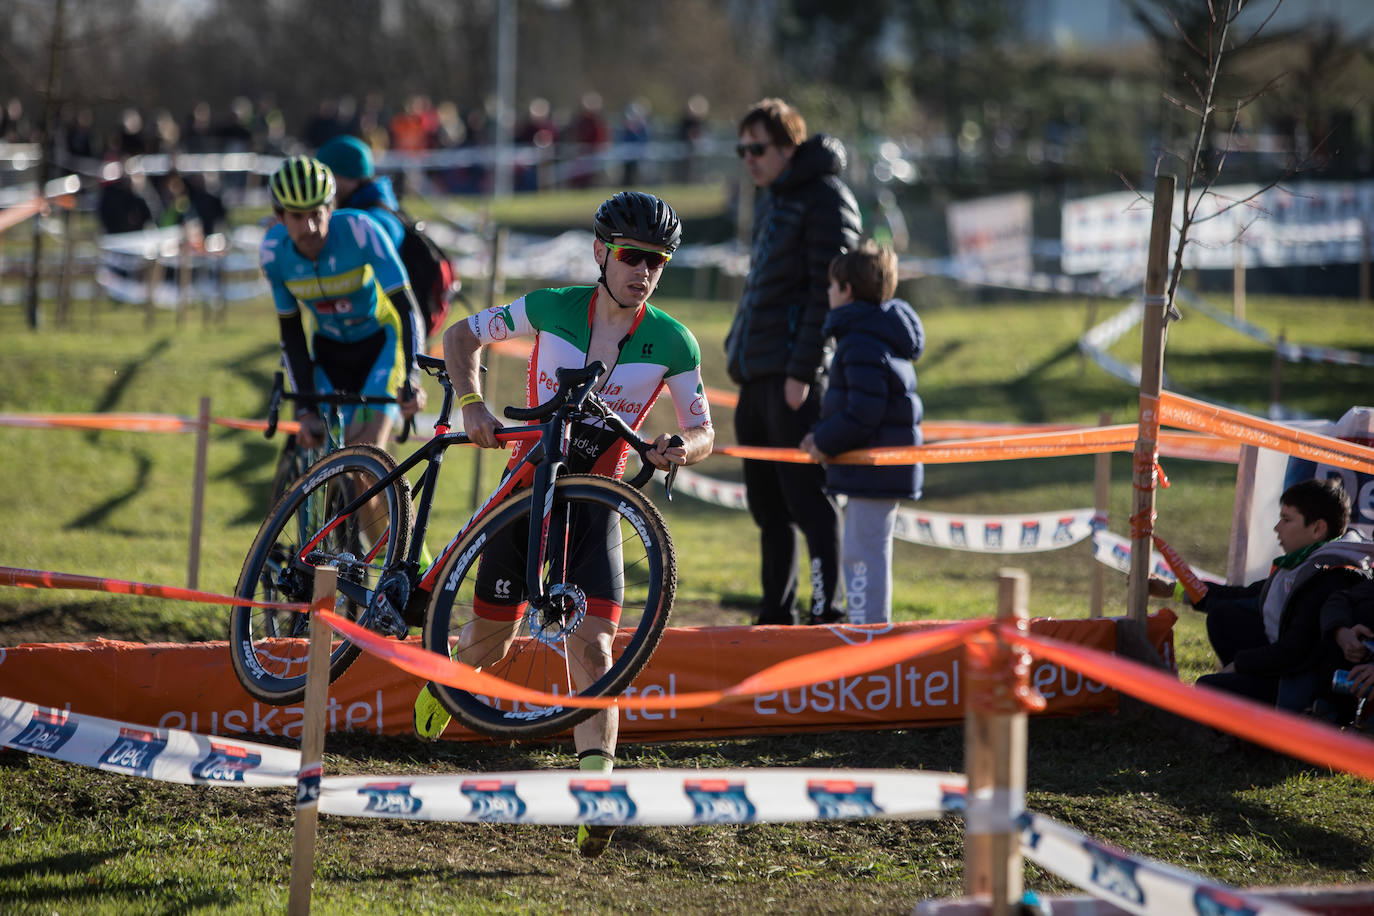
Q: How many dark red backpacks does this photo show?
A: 1